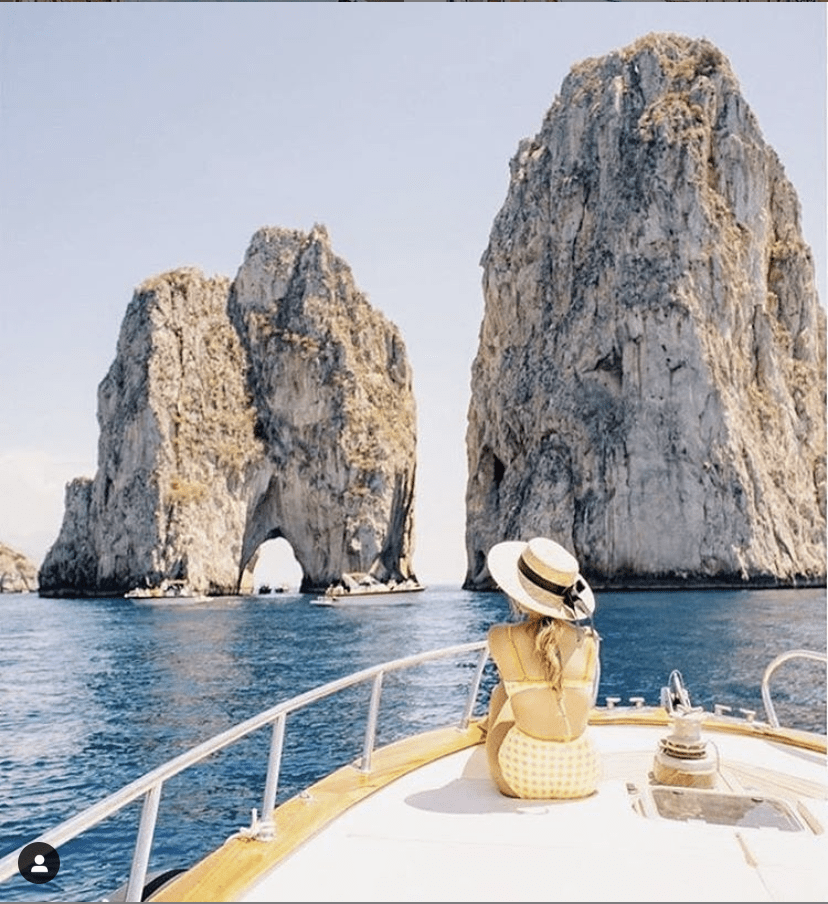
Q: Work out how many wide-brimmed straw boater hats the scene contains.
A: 1